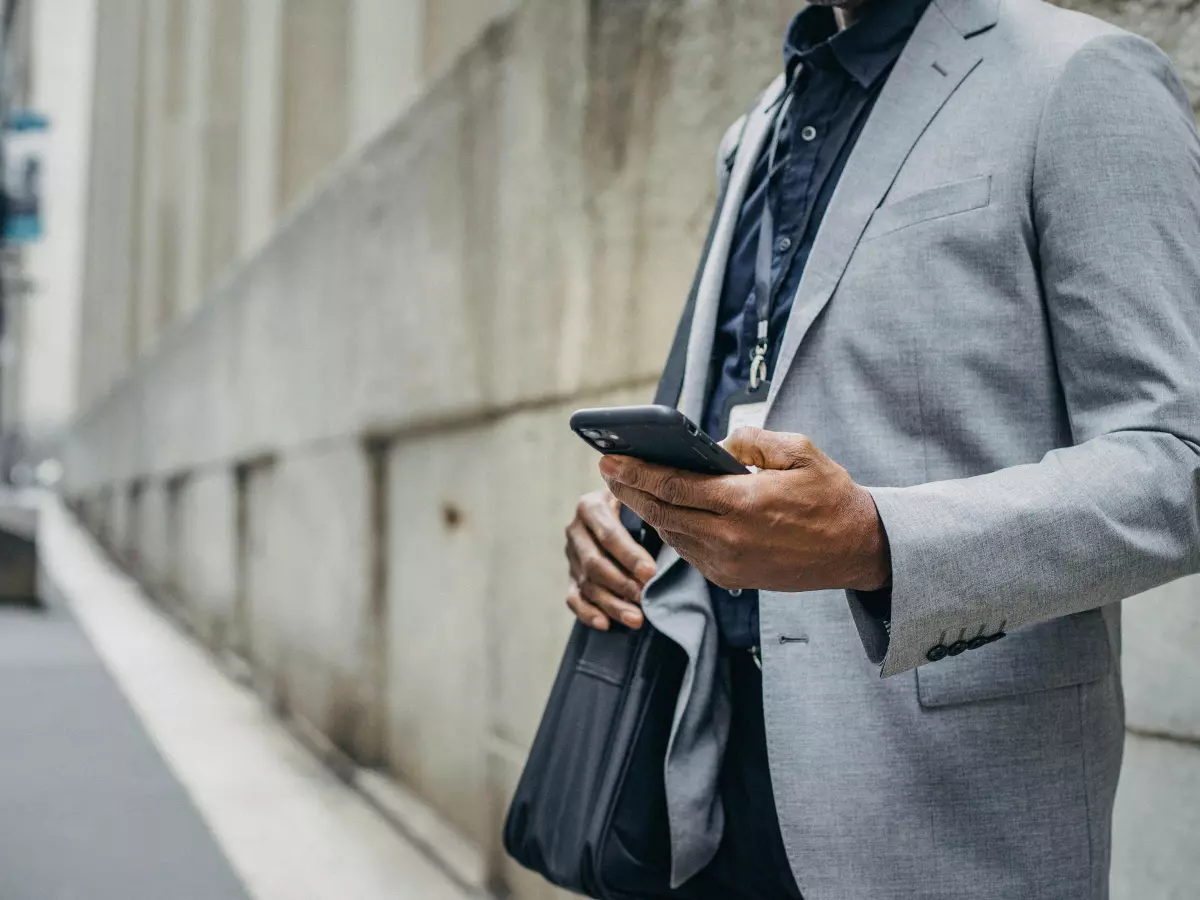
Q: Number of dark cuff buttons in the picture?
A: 4